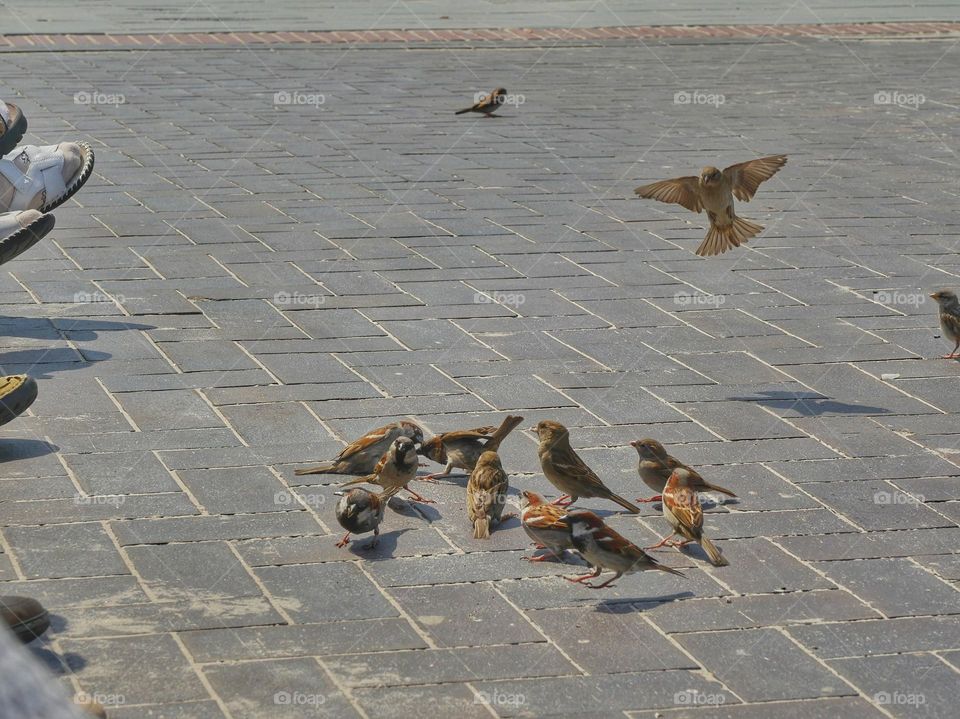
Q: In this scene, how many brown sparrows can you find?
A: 13